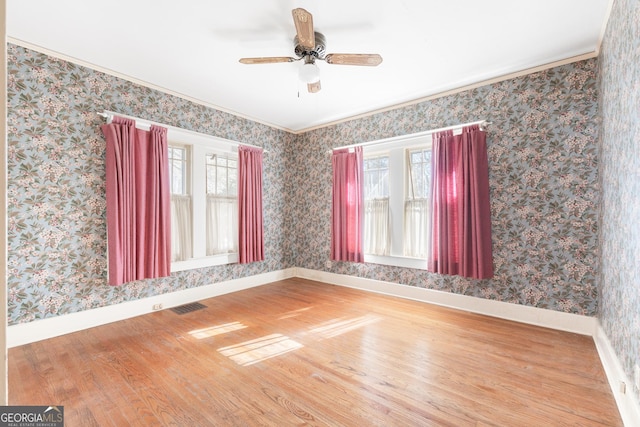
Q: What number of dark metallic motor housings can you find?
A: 1